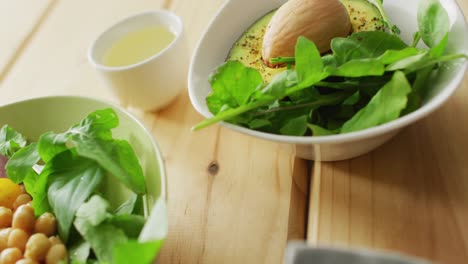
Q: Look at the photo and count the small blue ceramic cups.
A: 0